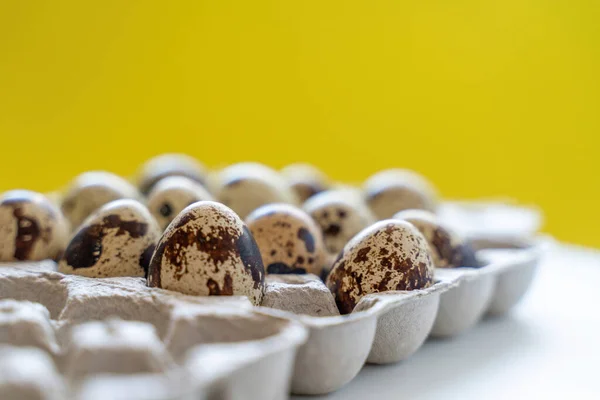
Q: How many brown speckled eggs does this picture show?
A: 13